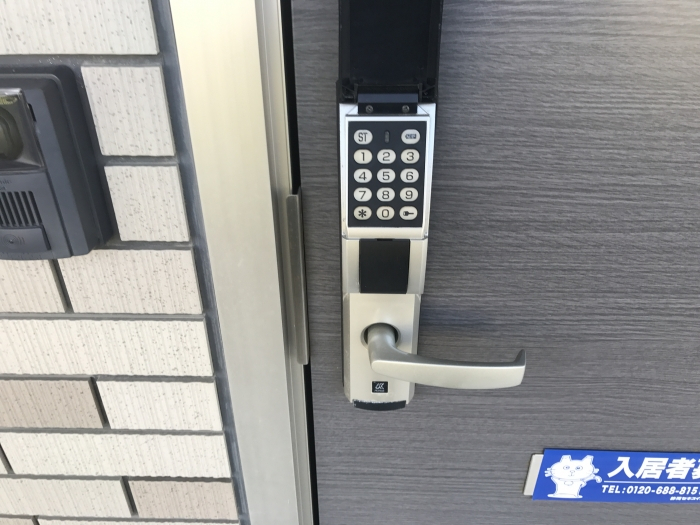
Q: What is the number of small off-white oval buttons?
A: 14